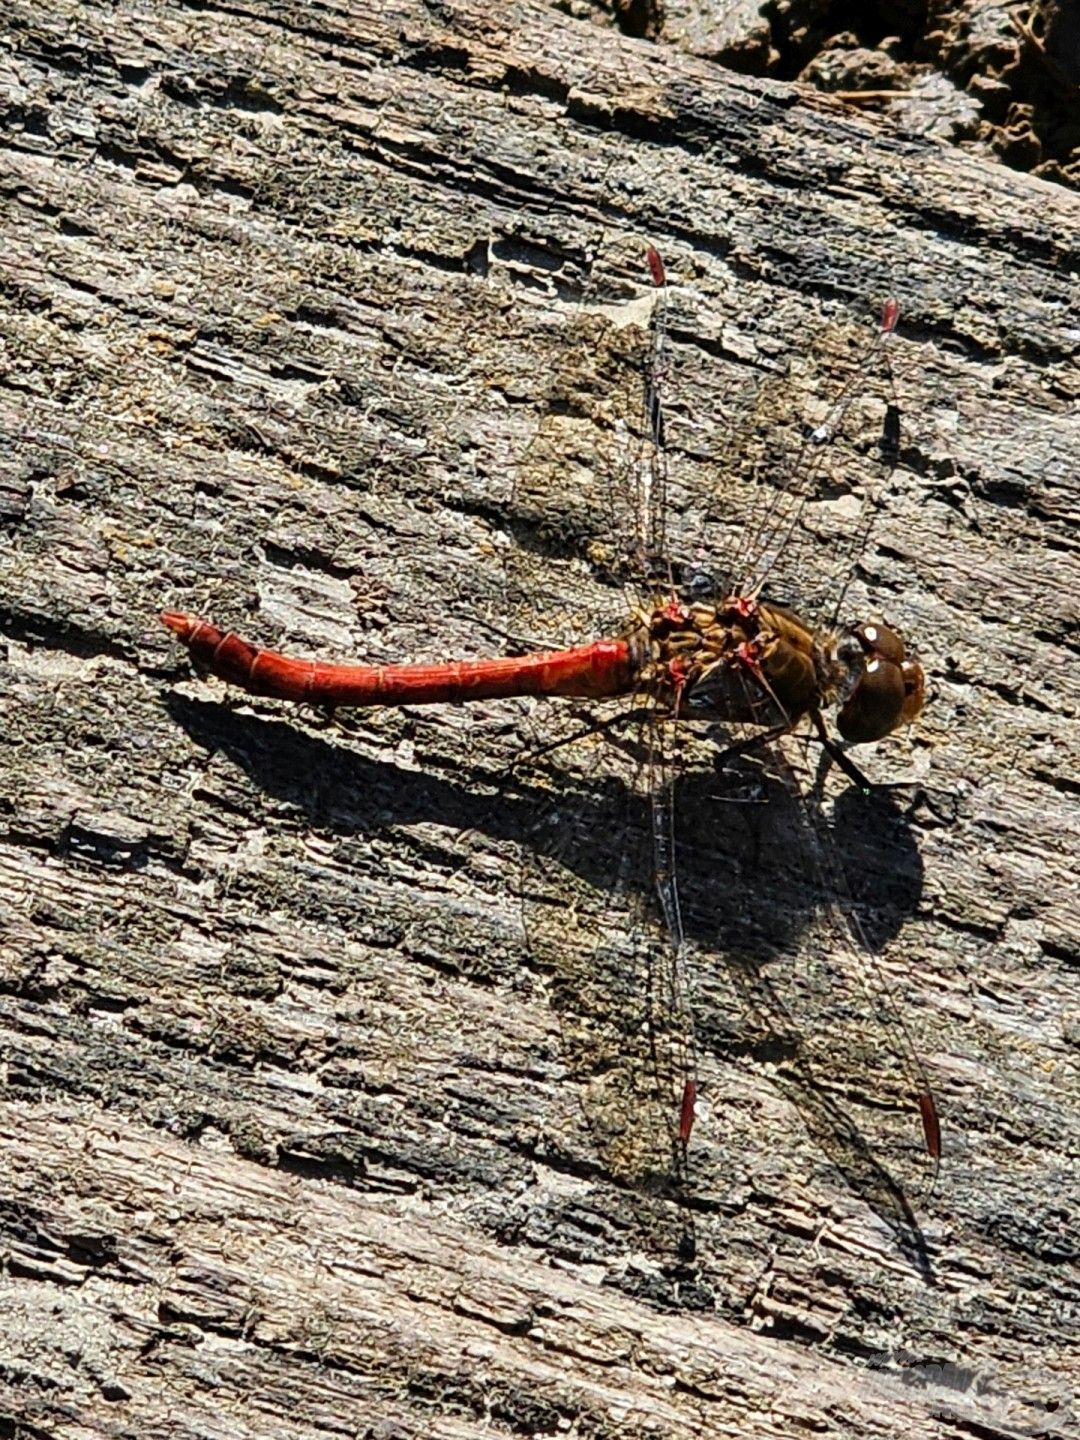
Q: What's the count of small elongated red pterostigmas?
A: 4